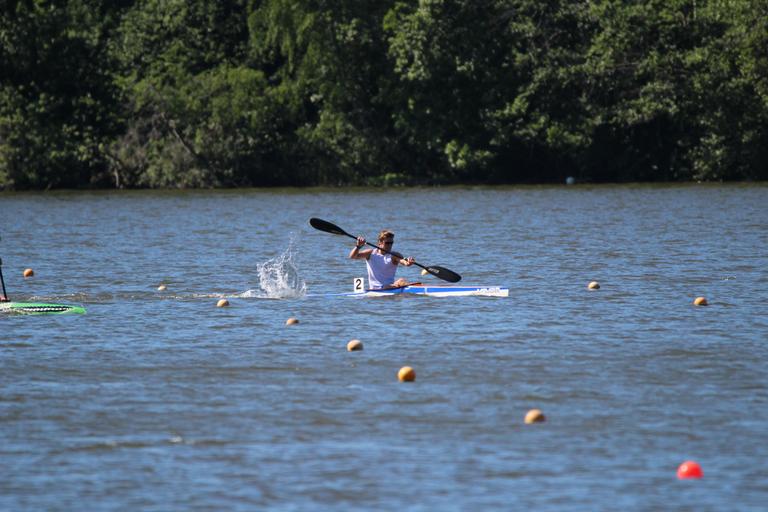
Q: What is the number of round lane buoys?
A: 11